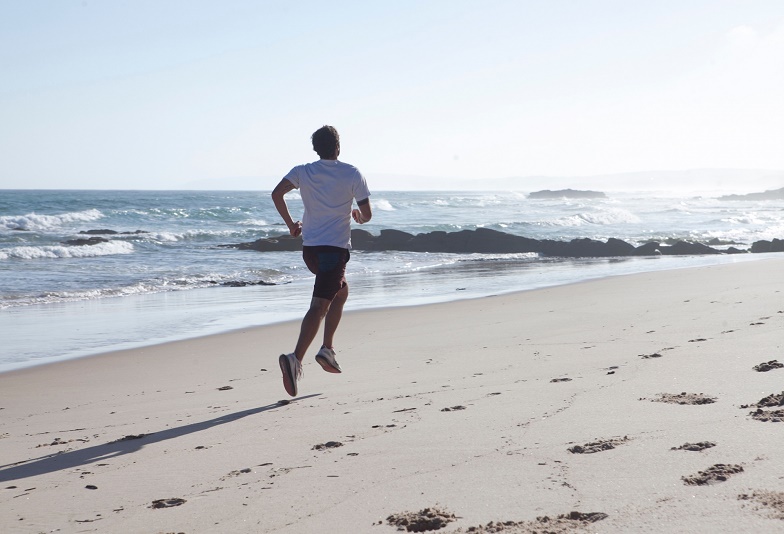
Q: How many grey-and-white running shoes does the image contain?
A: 2